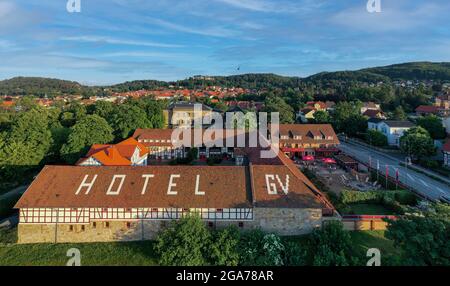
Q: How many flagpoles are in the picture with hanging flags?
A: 4